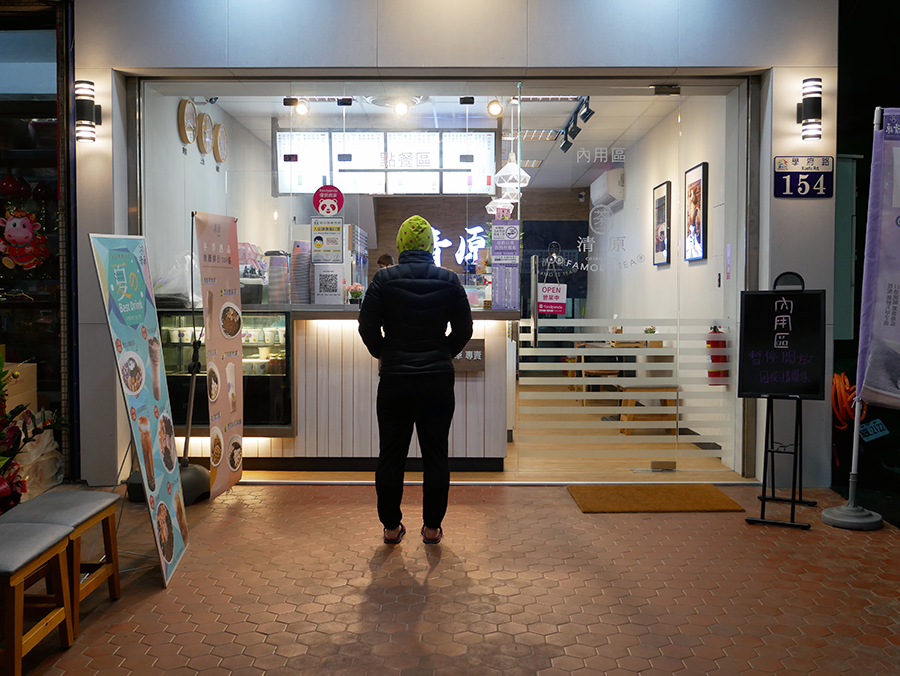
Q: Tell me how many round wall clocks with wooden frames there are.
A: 3